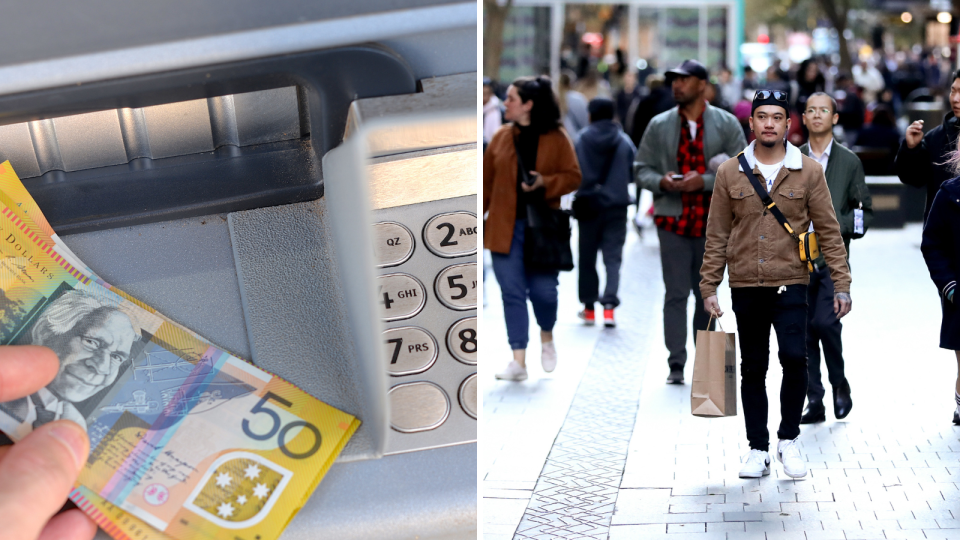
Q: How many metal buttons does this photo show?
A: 8